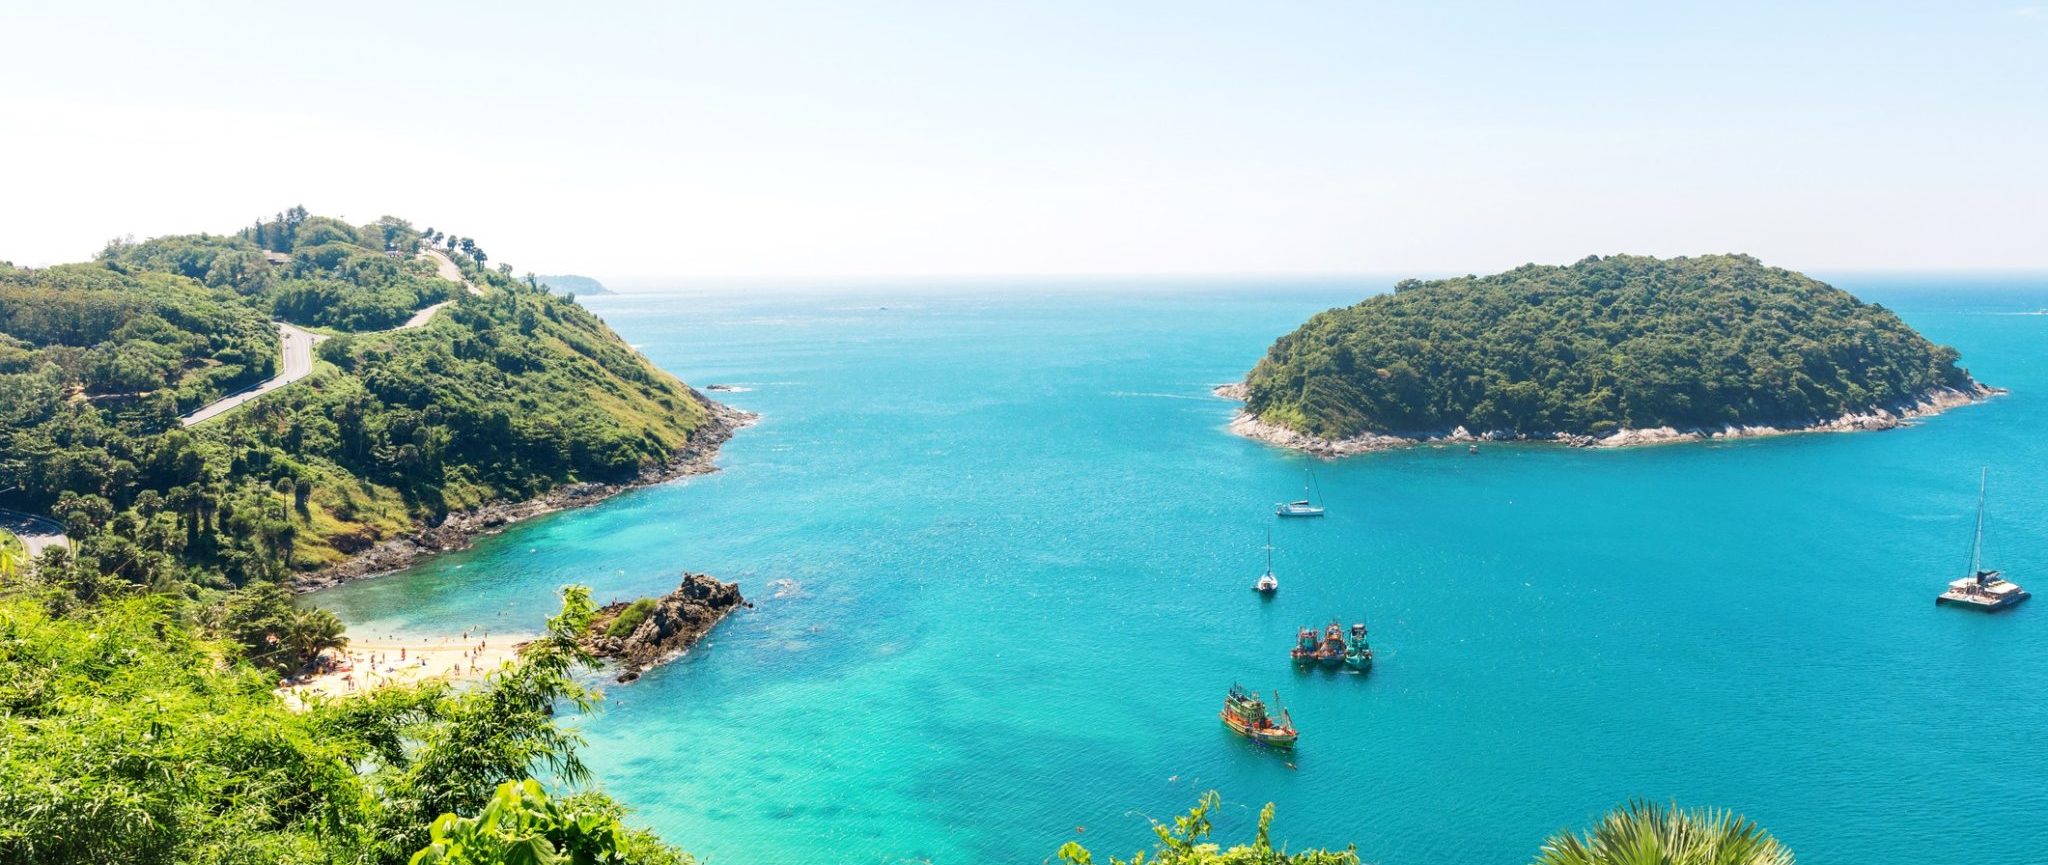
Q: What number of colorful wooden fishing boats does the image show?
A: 4